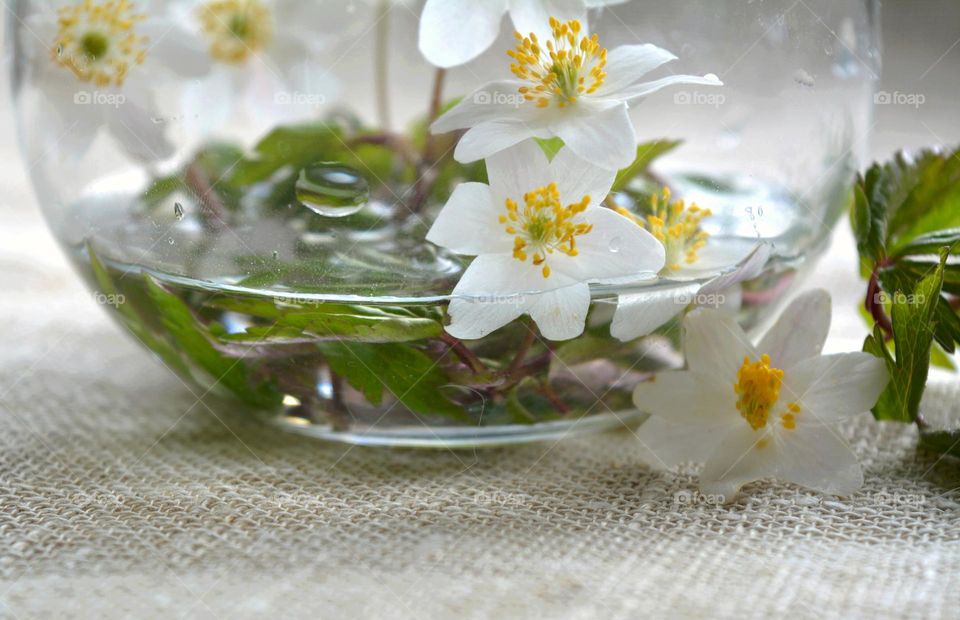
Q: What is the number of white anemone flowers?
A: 7